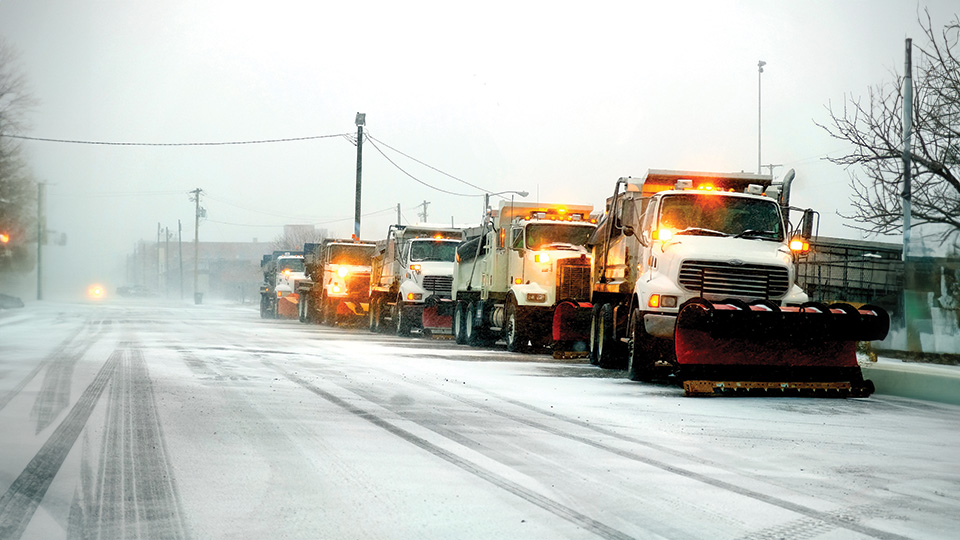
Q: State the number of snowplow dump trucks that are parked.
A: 5